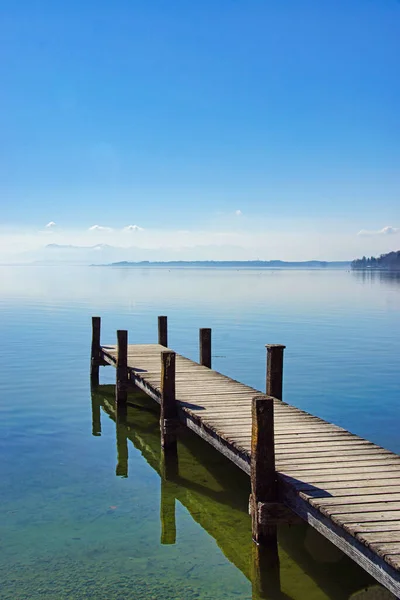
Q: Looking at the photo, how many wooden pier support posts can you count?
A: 7